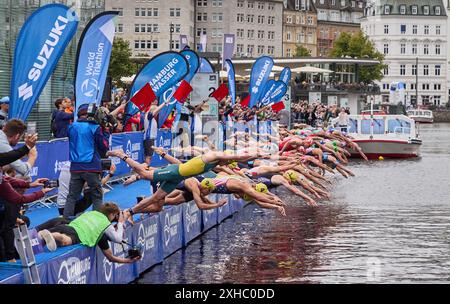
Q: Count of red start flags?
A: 5